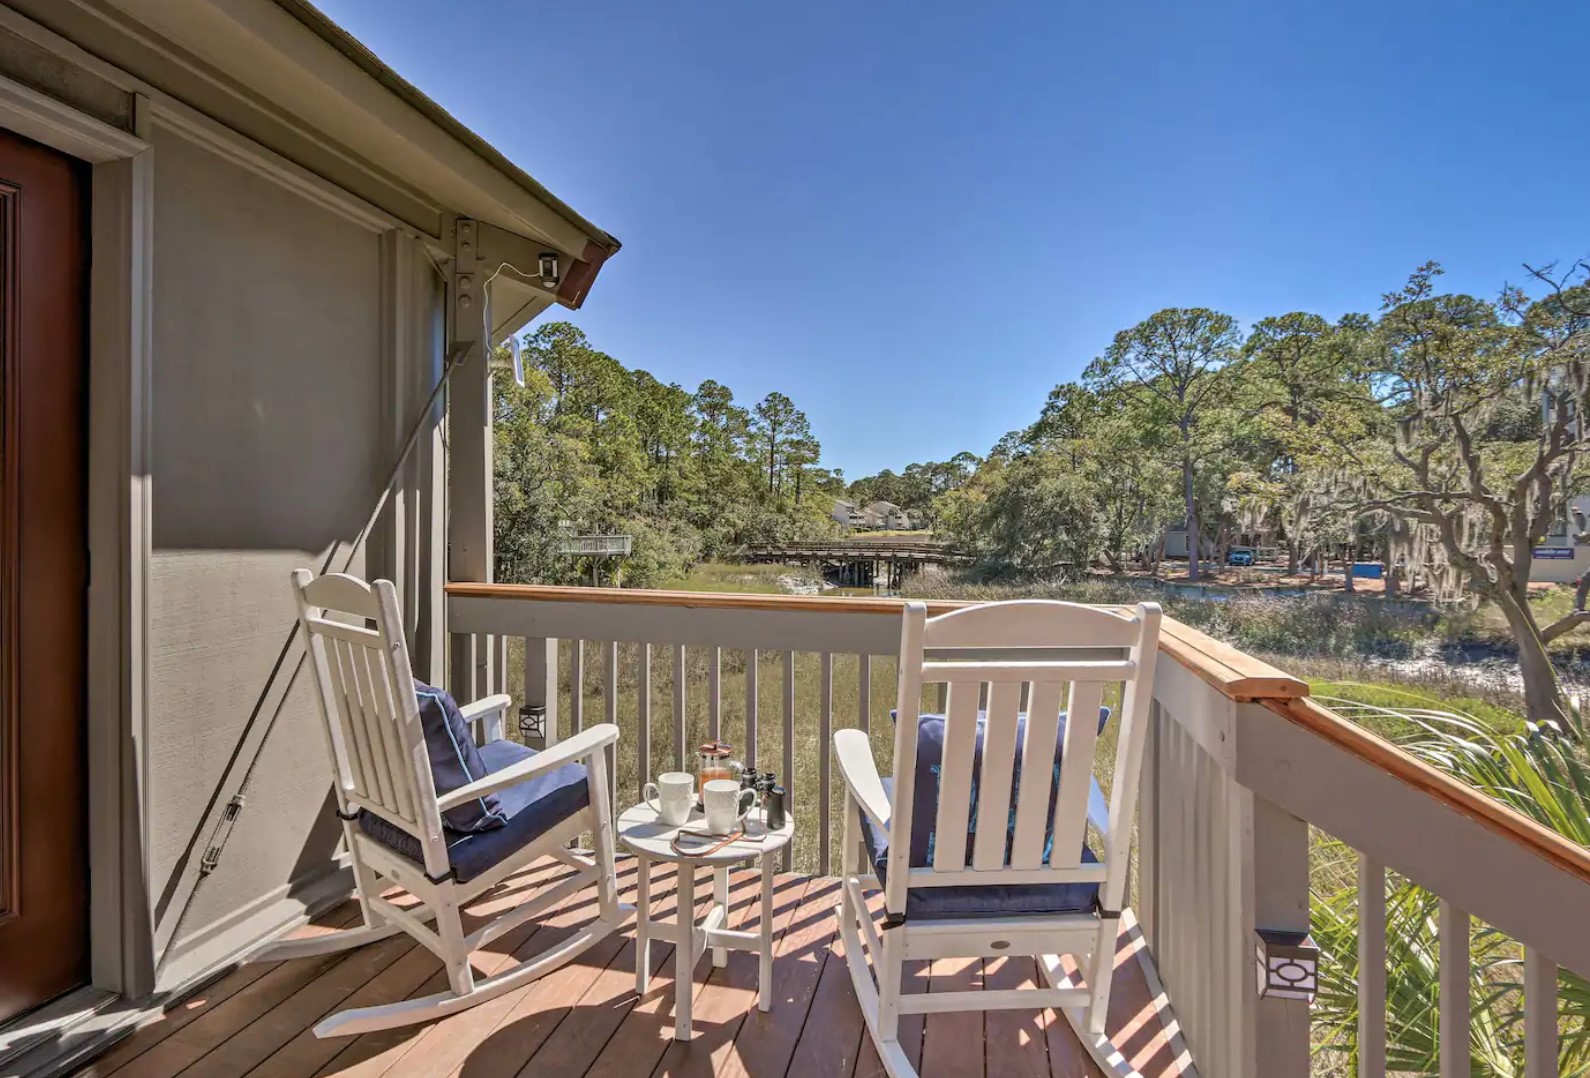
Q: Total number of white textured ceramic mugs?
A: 2